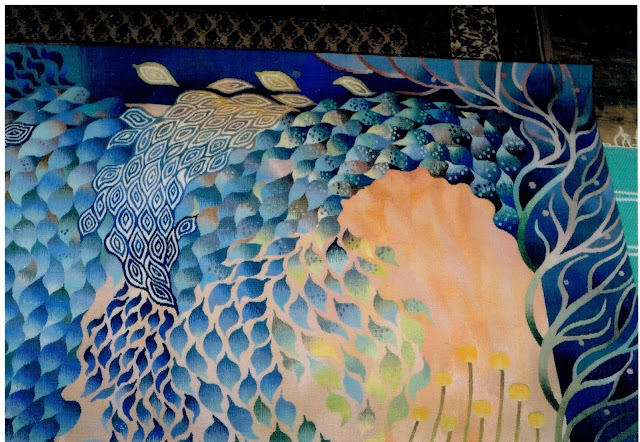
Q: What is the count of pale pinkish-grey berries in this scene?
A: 11